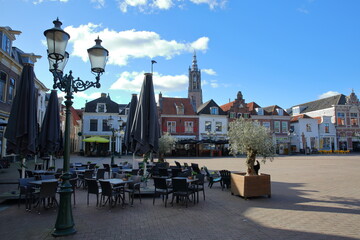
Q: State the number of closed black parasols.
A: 4